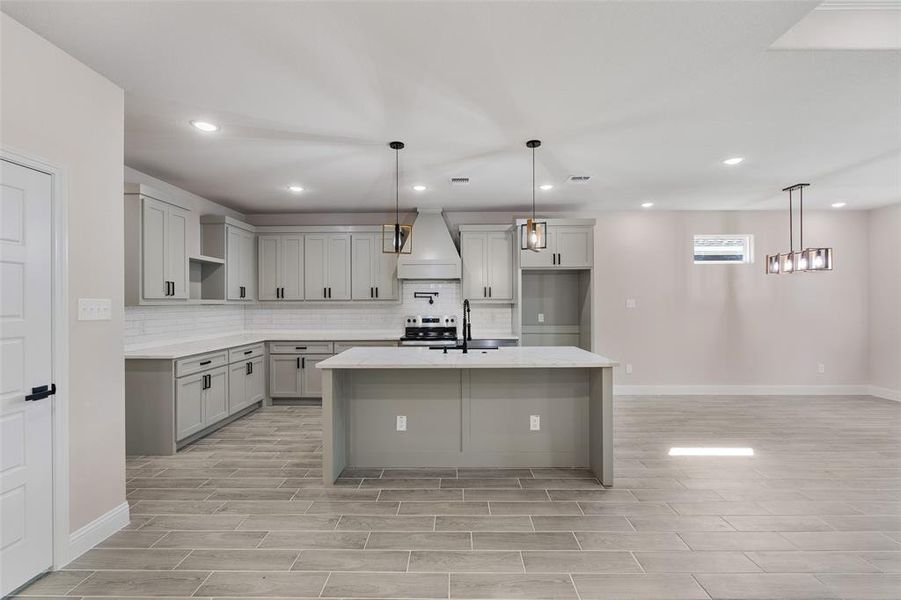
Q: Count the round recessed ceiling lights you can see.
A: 7